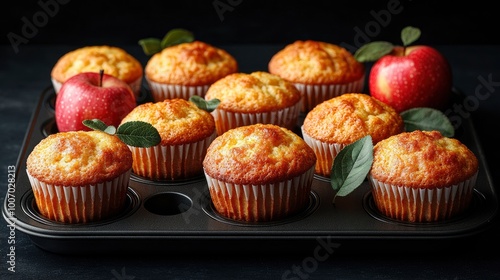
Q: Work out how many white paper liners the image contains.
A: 9